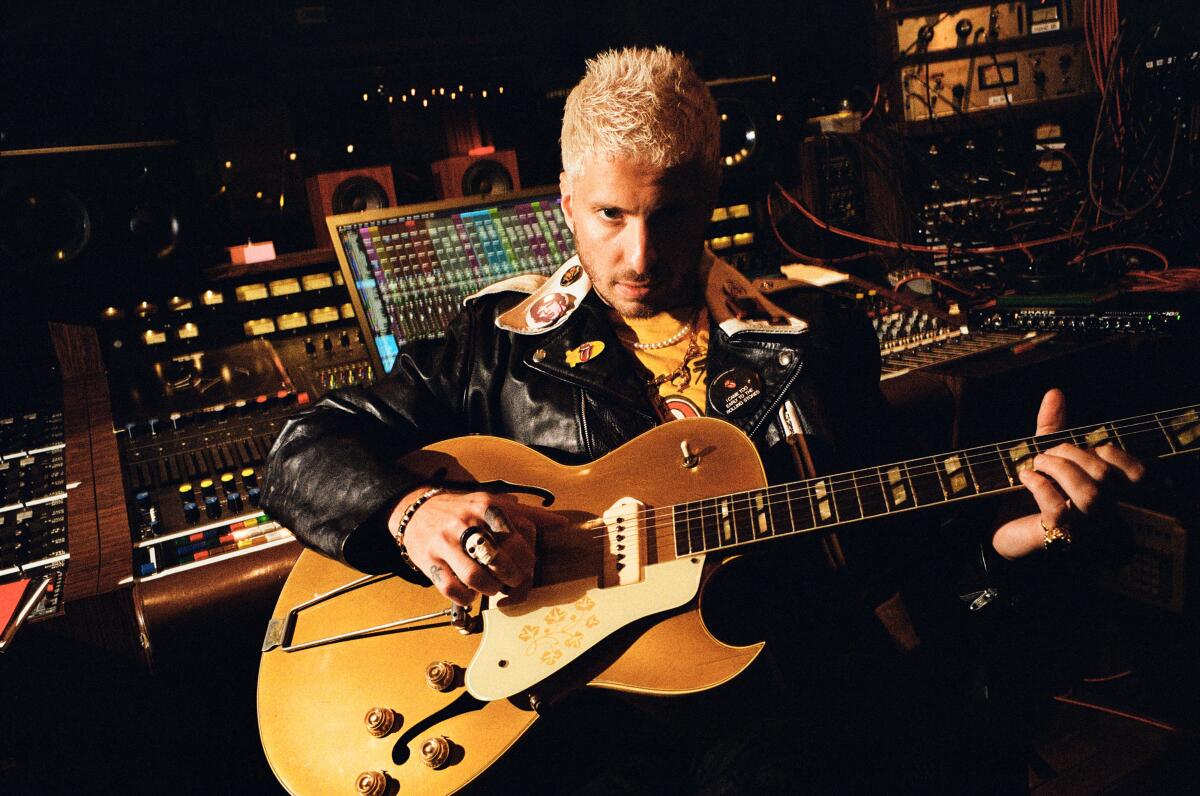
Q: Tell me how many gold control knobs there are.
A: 4